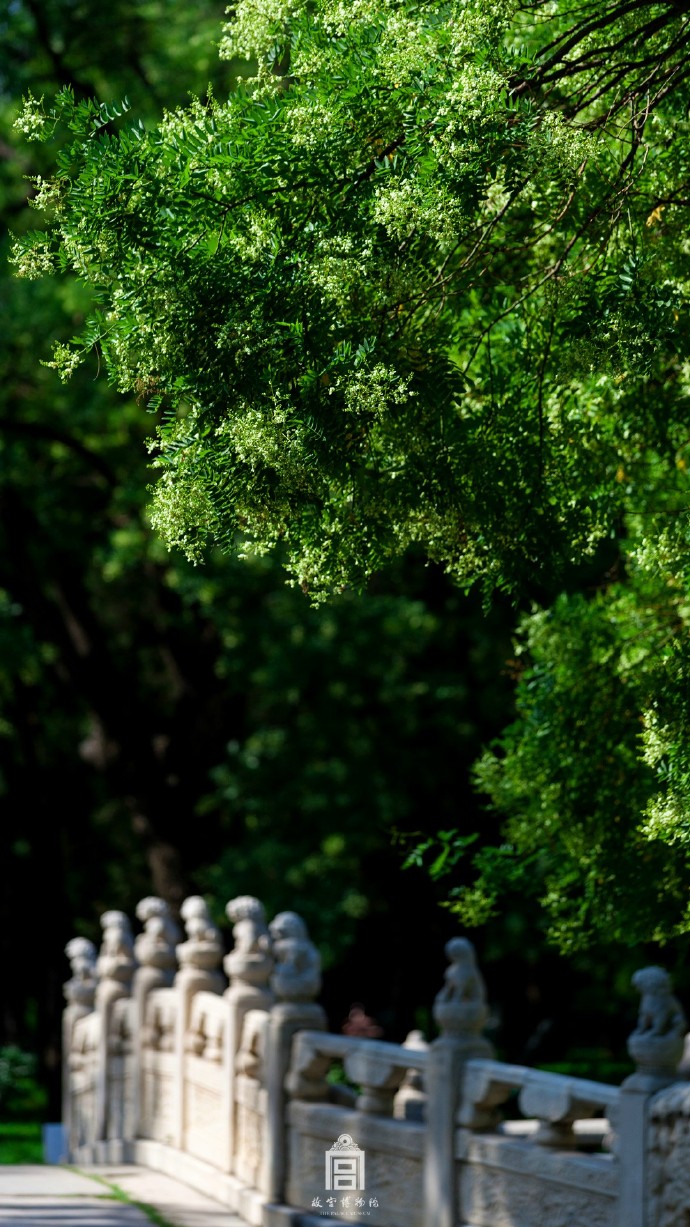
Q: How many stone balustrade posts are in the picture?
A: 8